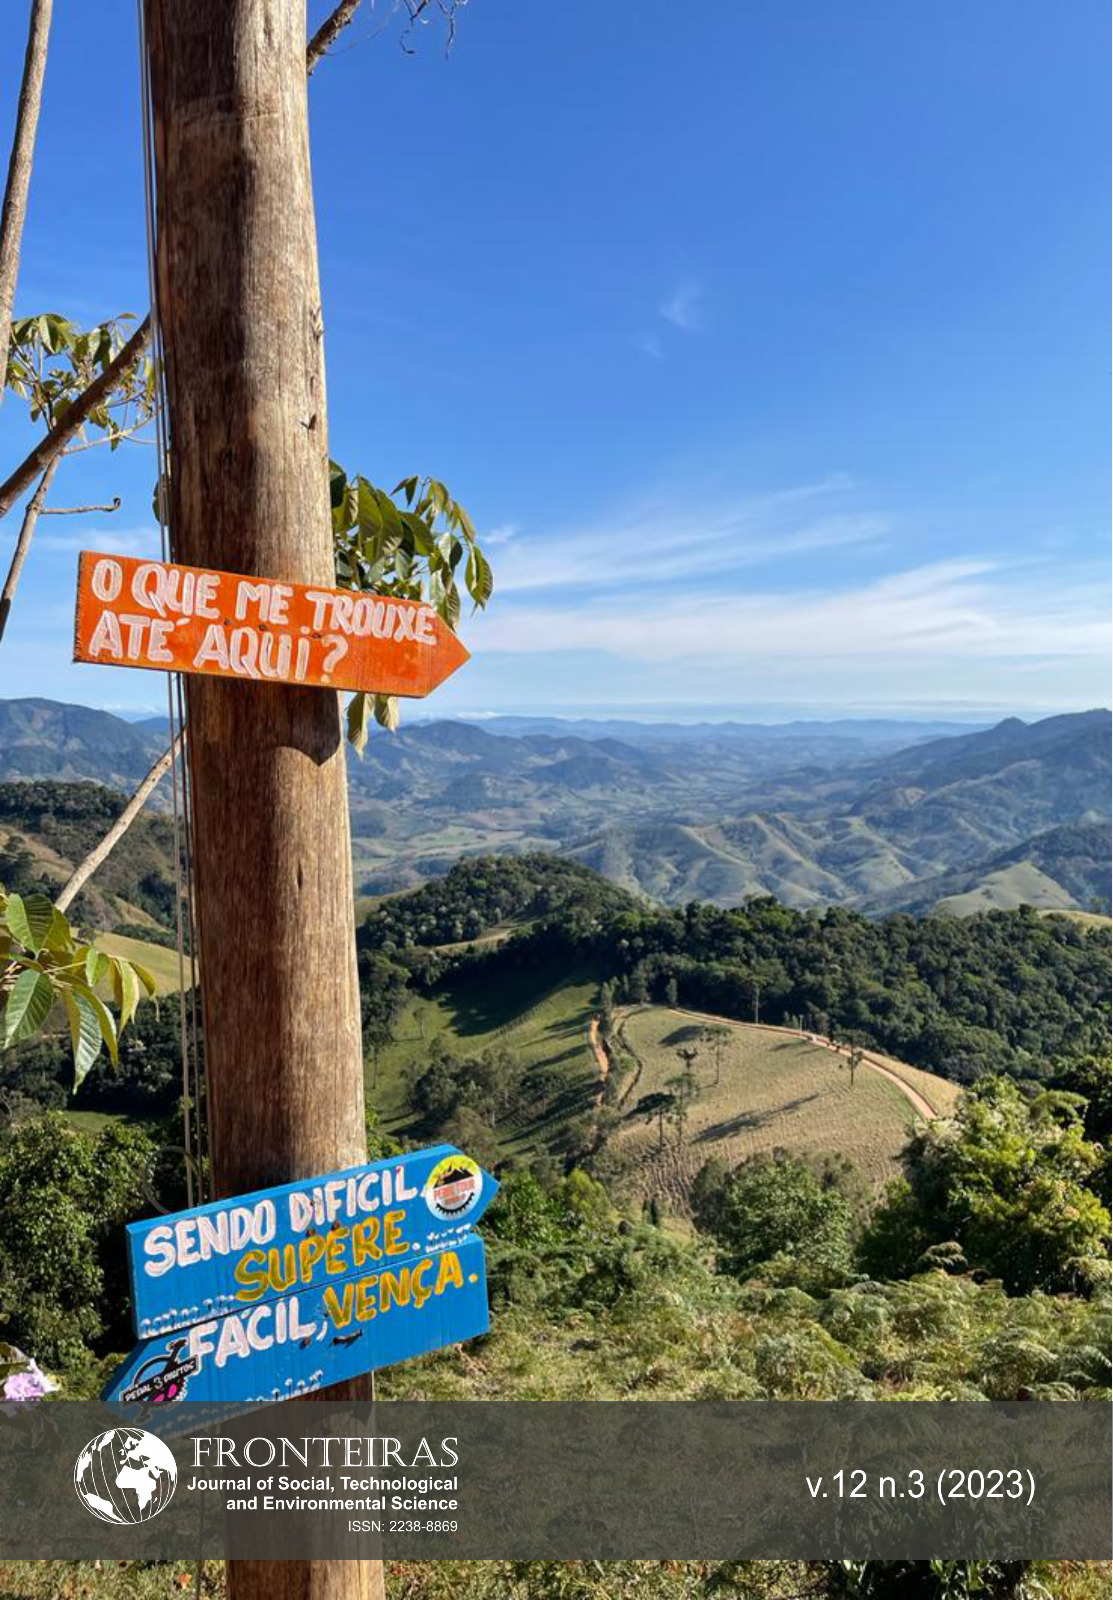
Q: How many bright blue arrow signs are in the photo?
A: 2